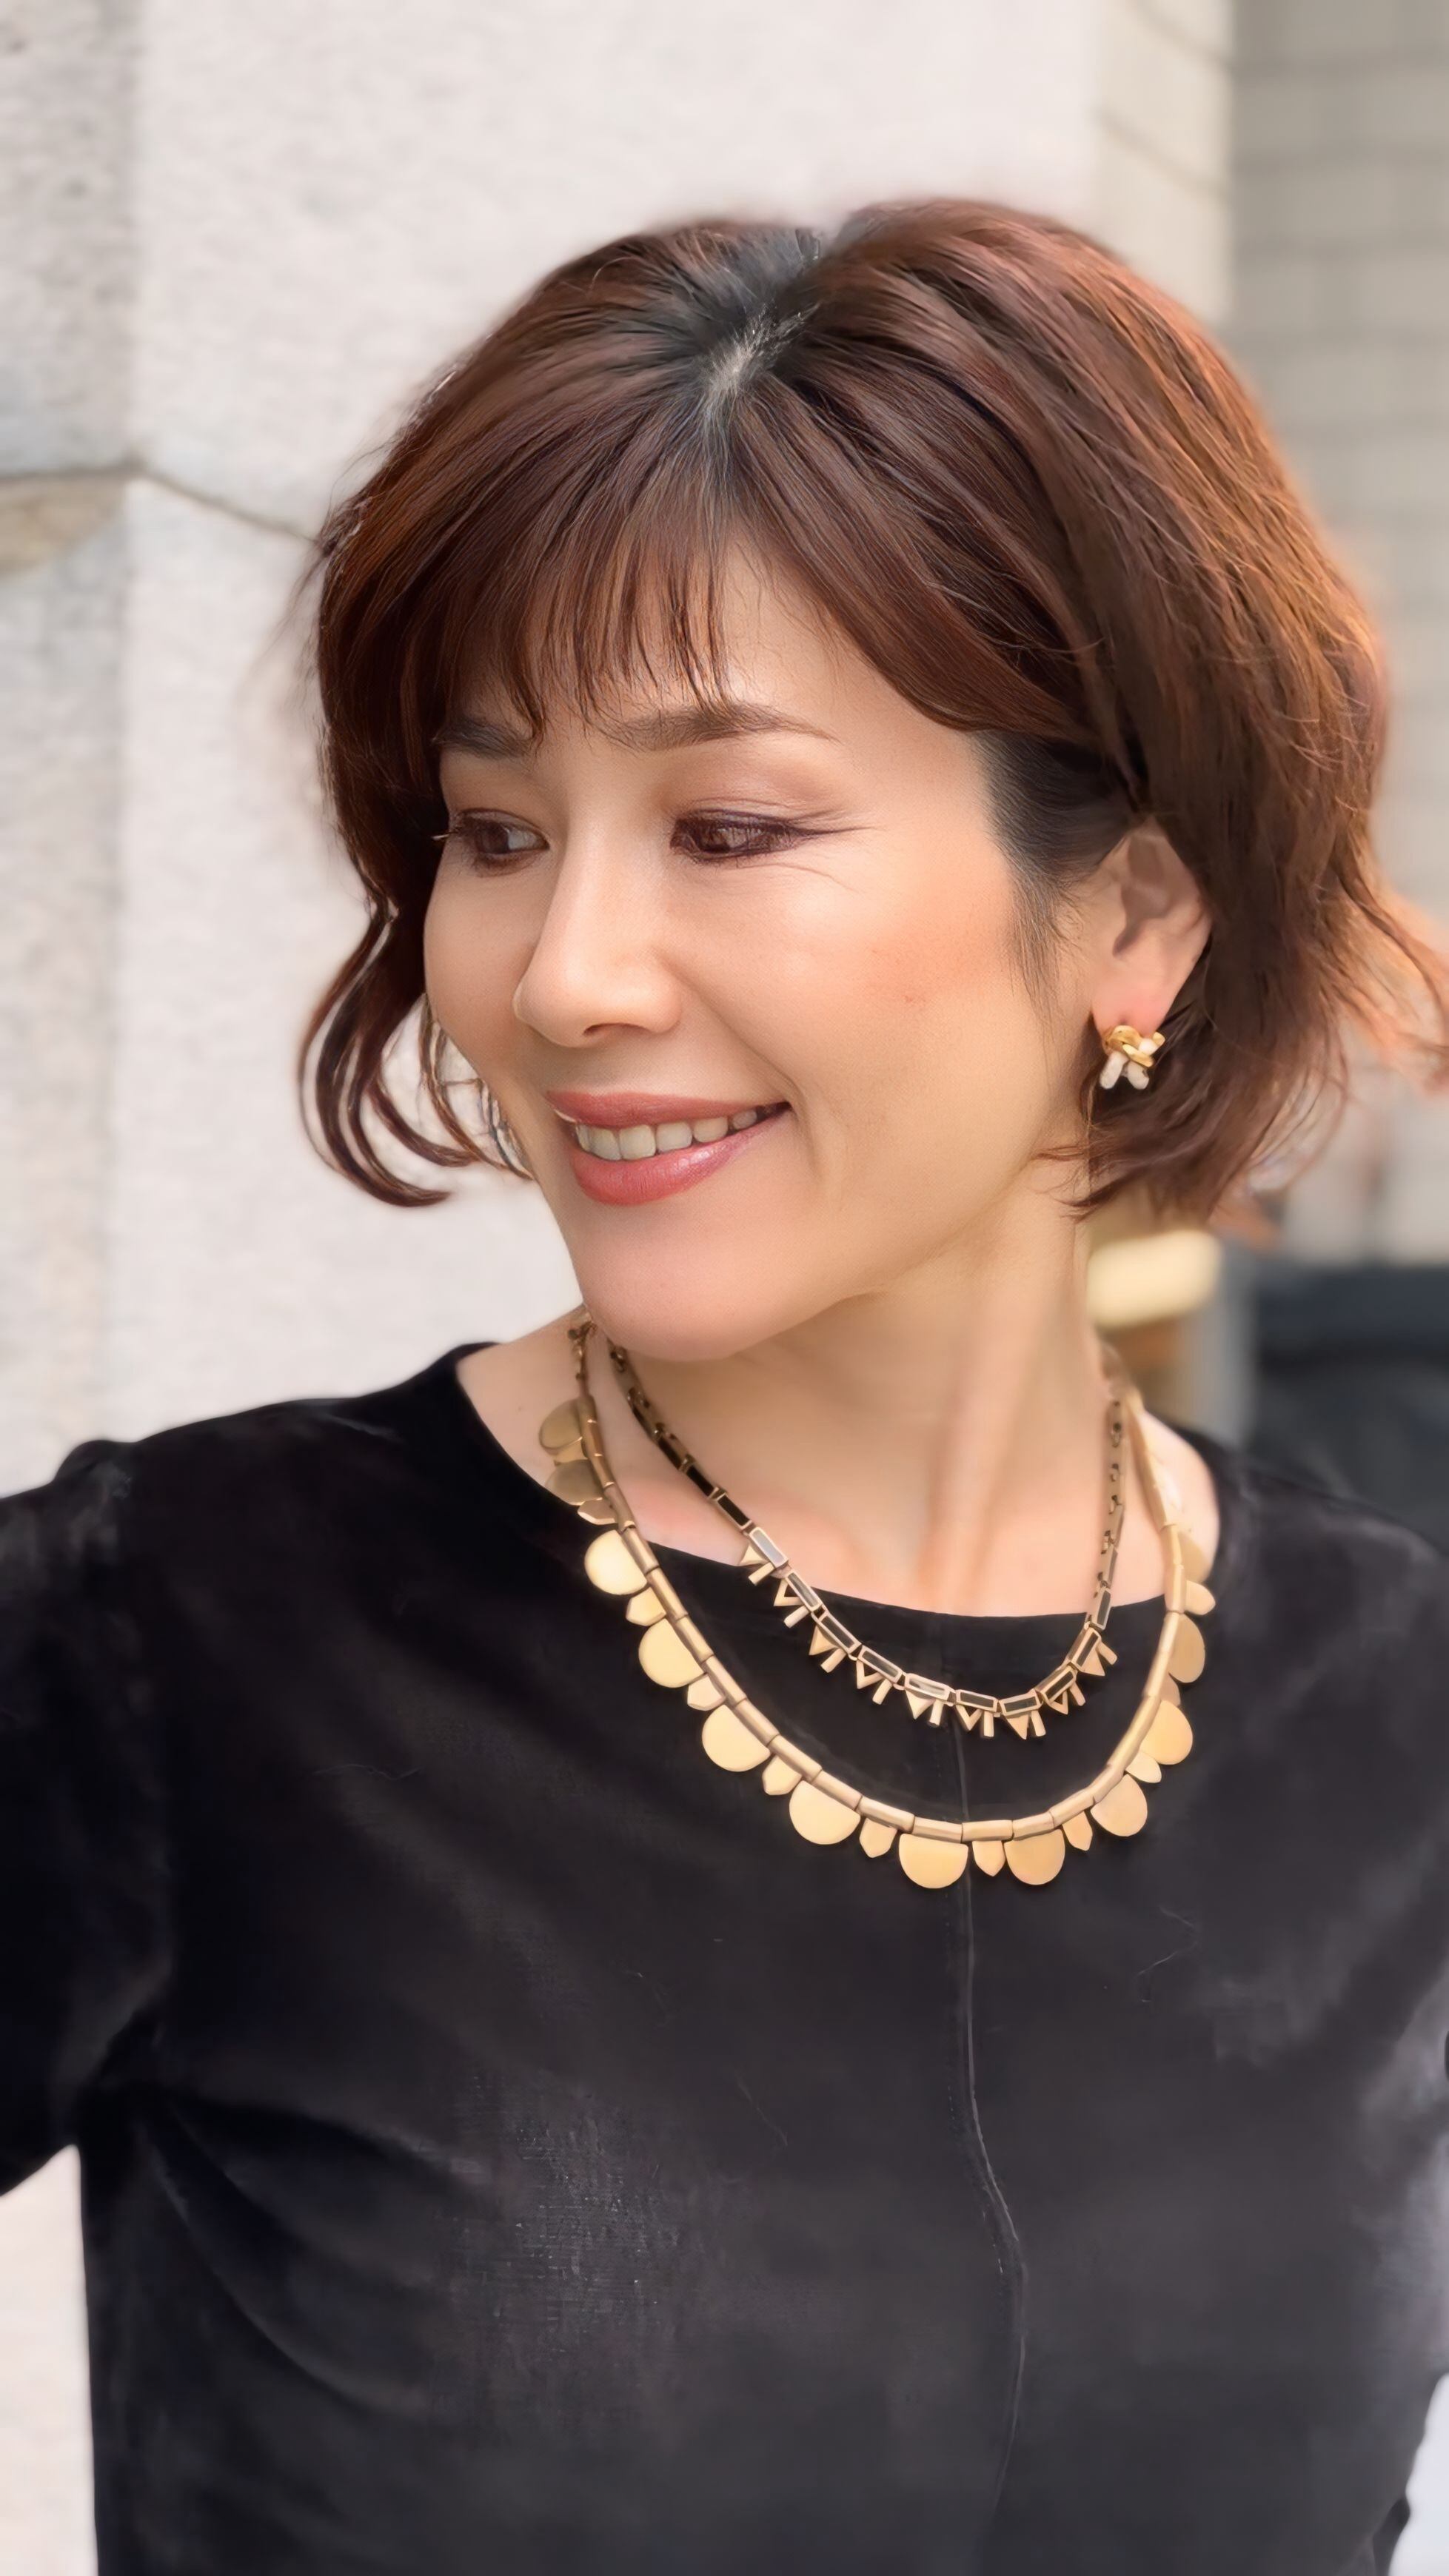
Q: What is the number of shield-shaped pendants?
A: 10